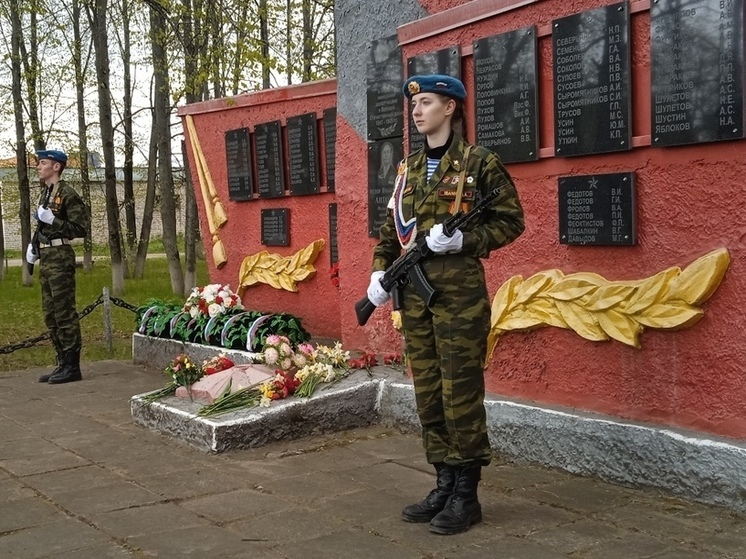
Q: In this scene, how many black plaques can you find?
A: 13